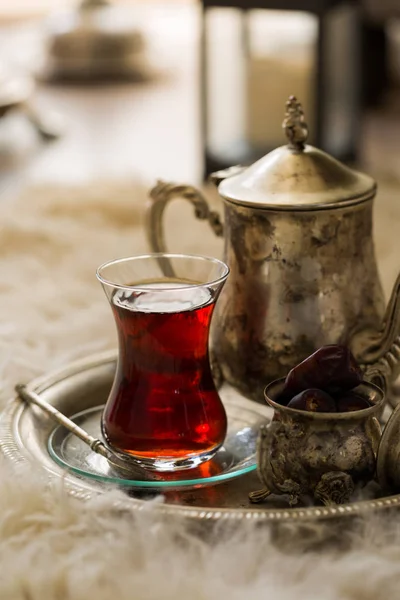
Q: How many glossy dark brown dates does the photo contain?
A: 3